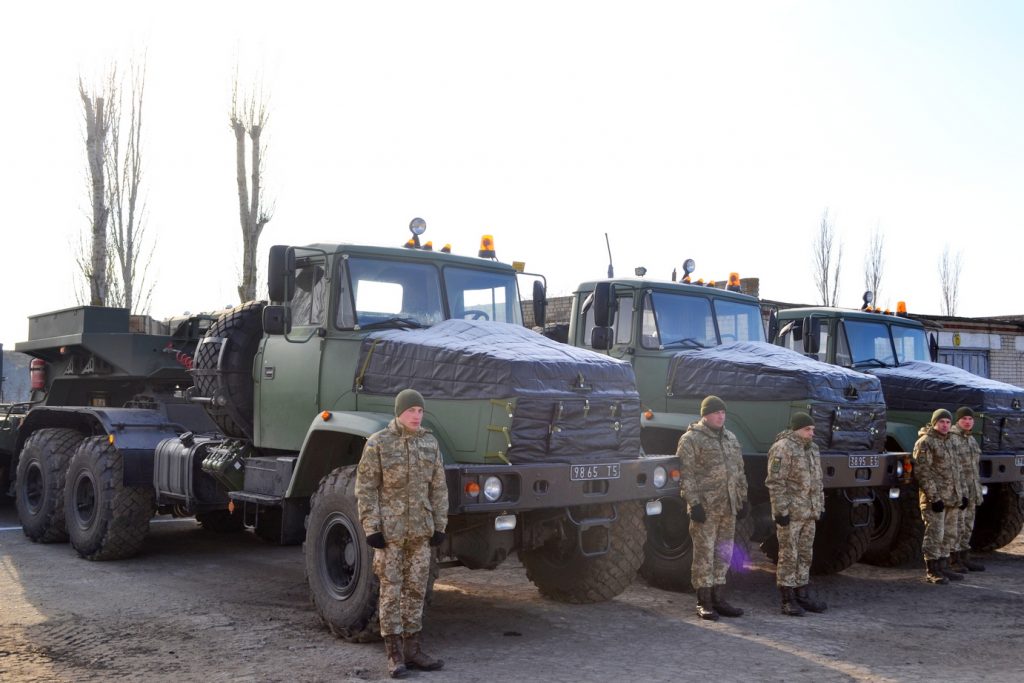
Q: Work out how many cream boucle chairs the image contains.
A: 0